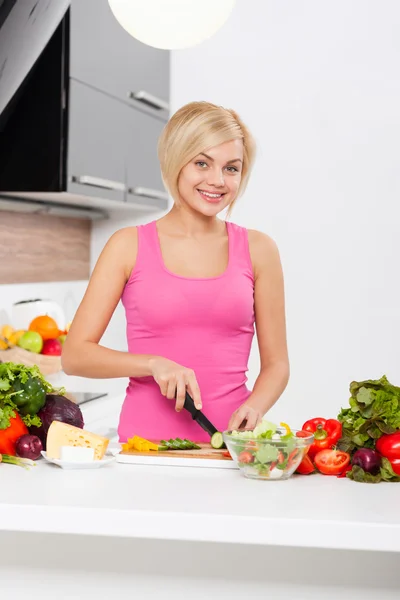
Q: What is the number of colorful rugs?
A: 0